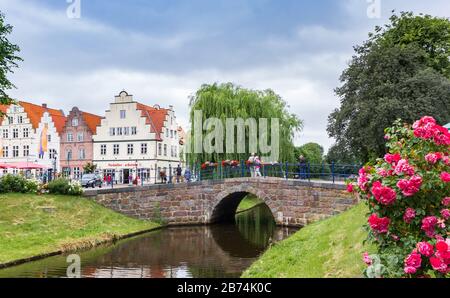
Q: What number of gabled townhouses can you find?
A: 4